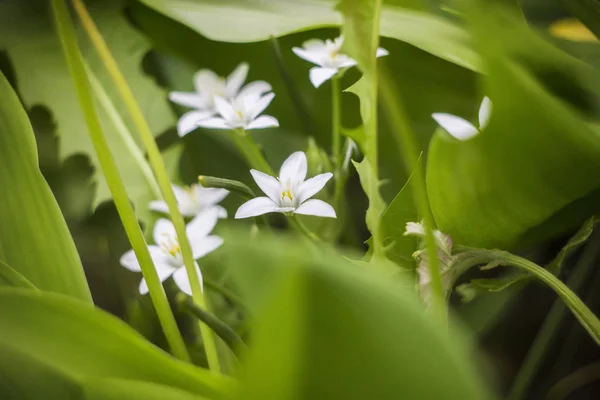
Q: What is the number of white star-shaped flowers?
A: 7